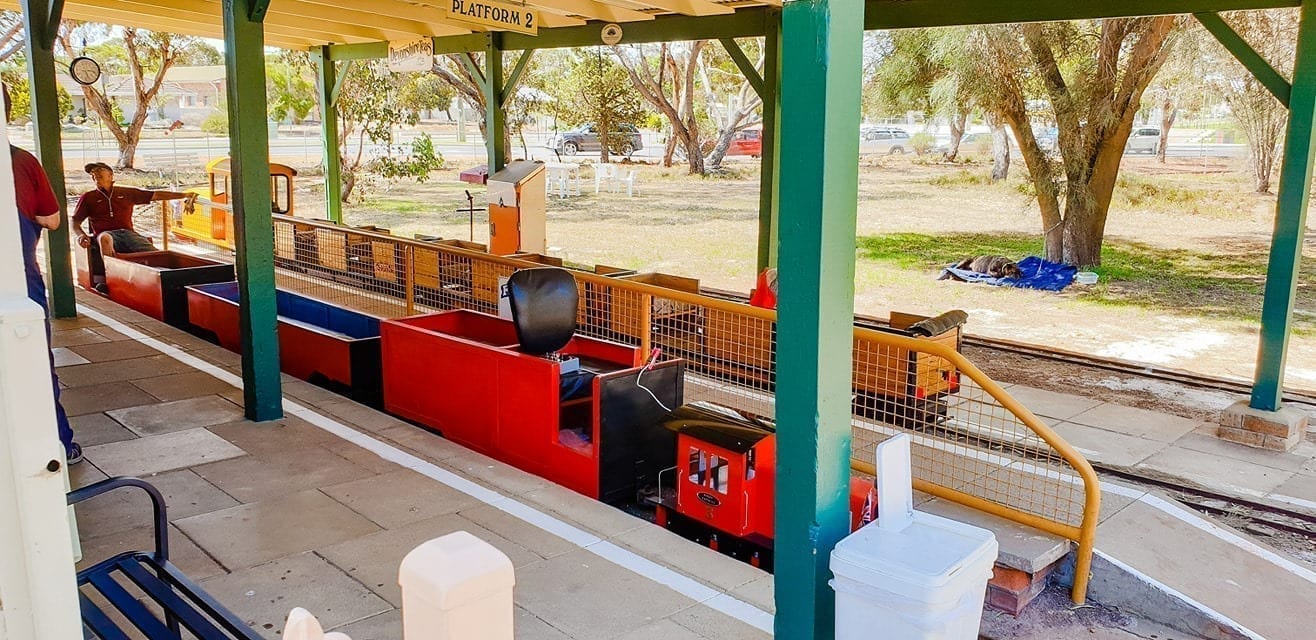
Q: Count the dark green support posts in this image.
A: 7